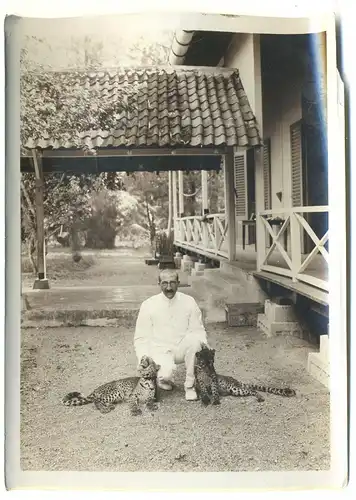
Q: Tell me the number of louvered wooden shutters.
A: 3